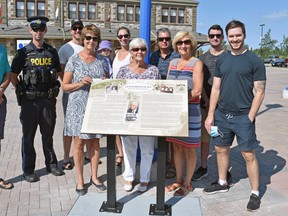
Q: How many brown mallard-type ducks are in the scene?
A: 0